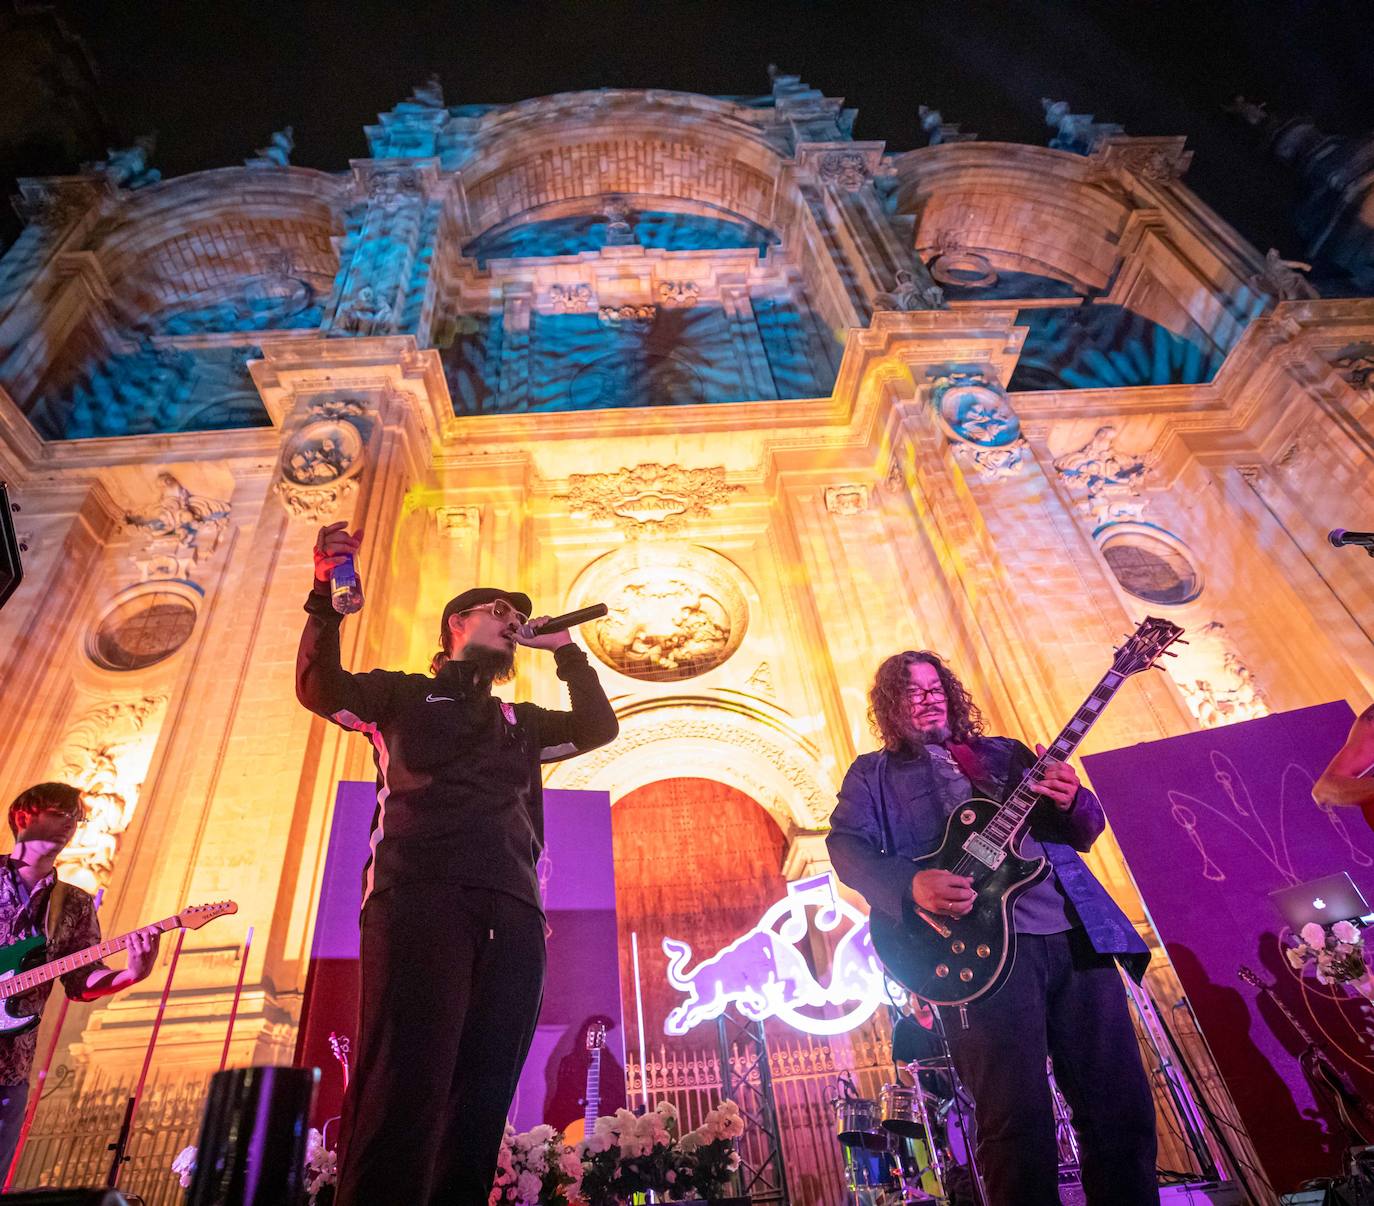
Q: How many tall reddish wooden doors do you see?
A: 1